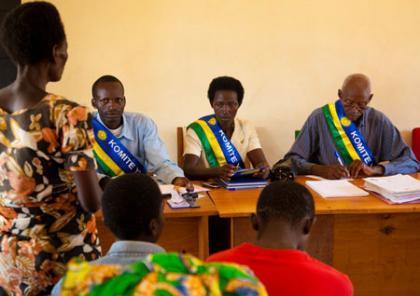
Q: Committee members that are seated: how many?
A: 3